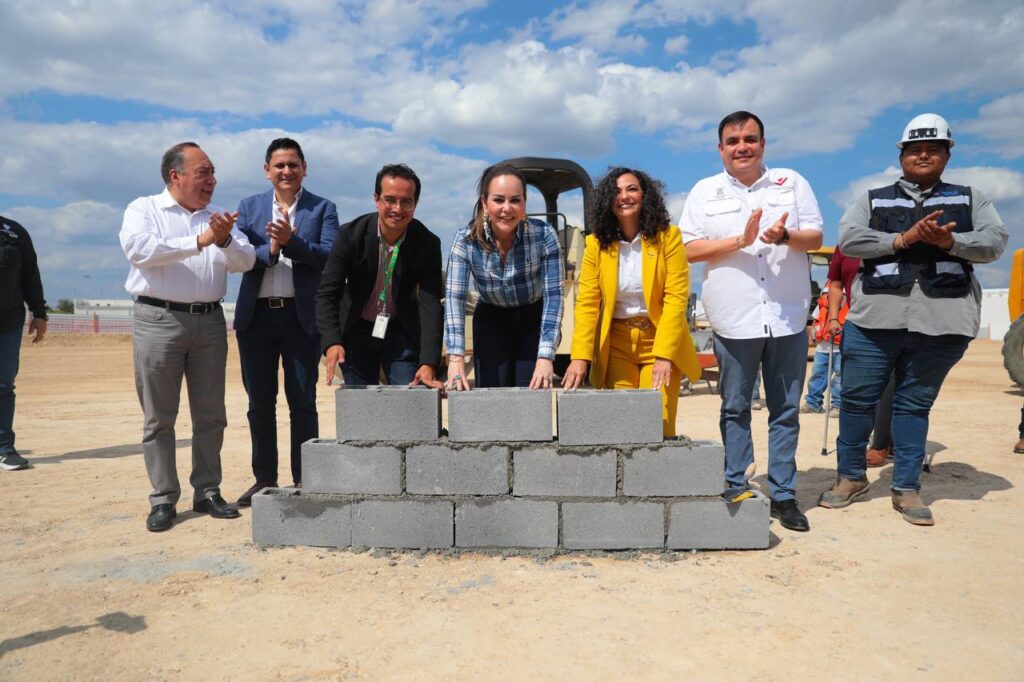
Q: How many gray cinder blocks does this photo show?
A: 12